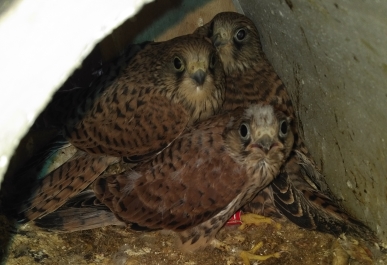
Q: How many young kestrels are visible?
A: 3